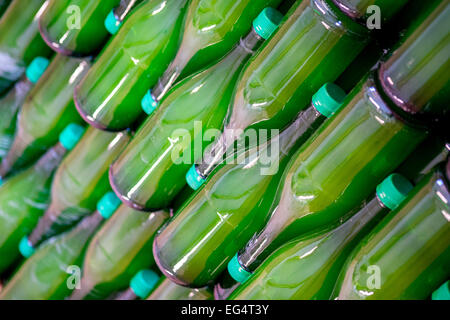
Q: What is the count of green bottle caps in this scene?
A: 13